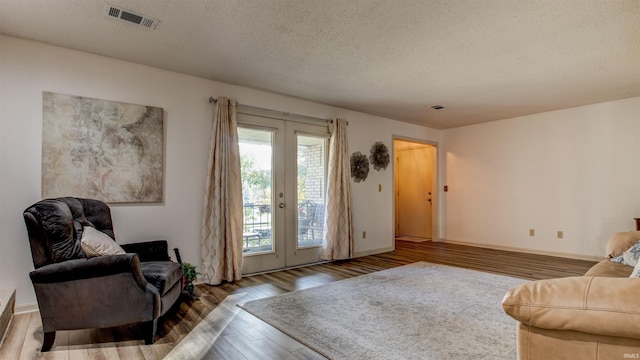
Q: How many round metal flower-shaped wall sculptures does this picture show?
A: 2